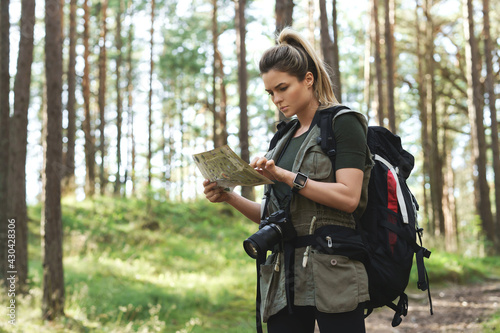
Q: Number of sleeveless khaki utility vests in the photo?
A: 1